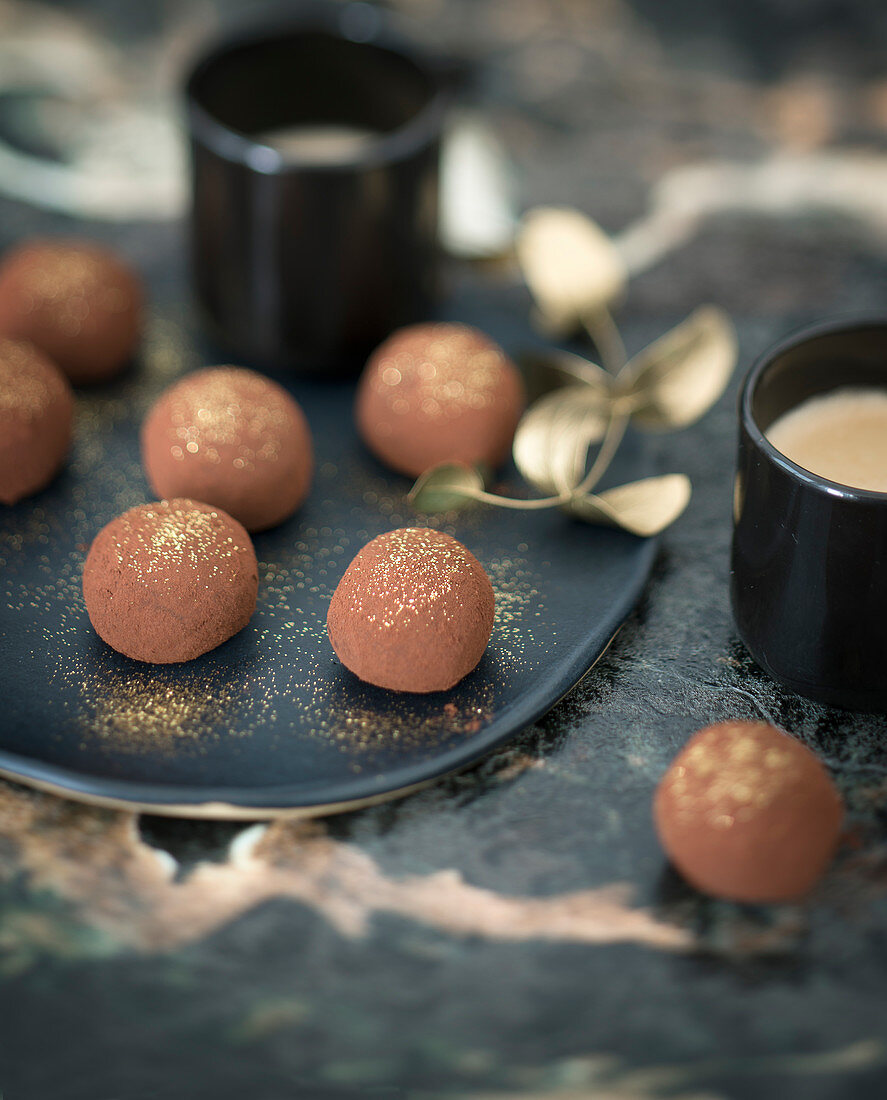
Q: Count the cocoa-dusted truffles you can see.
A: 7